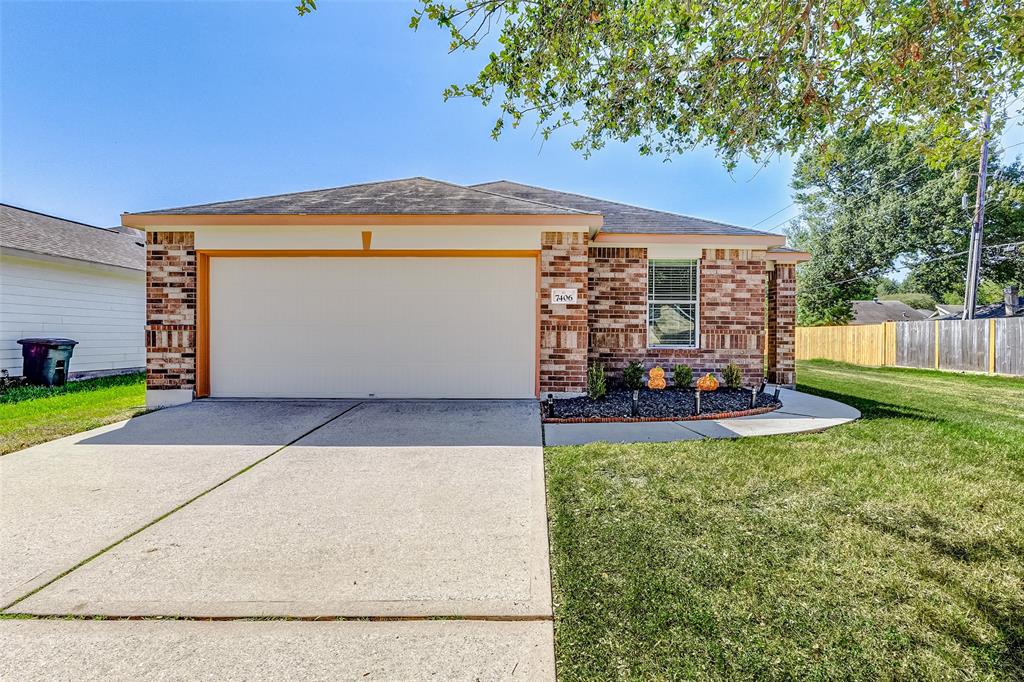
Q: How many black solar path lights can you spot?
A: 6